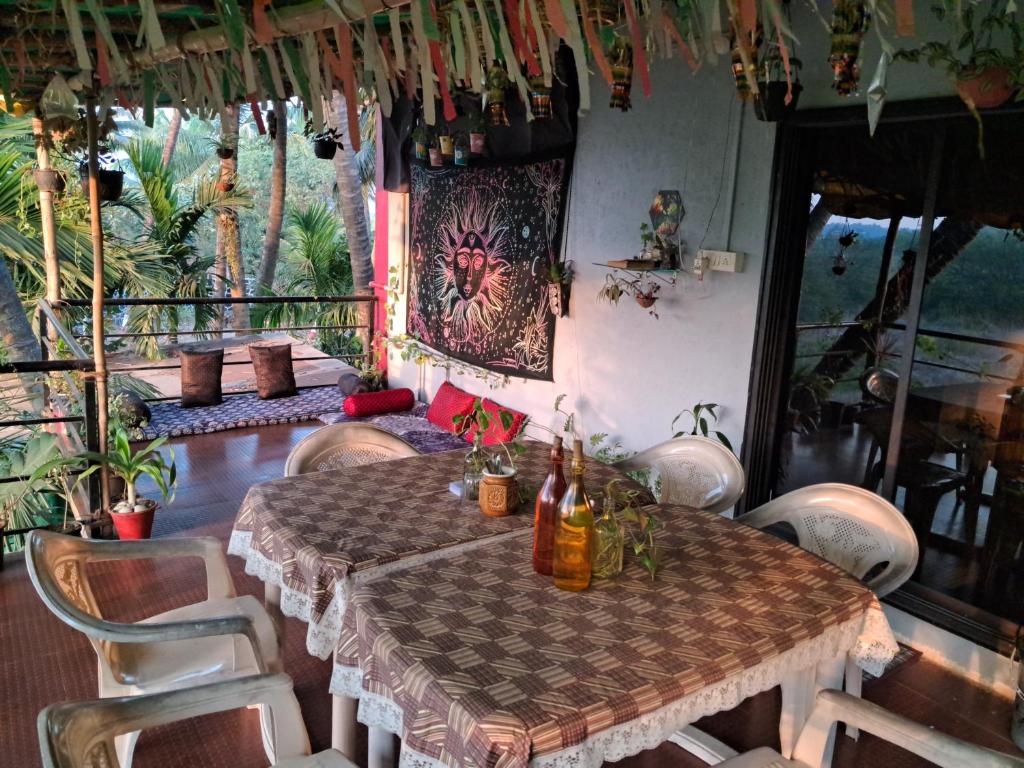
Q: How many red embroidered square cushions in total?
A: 2